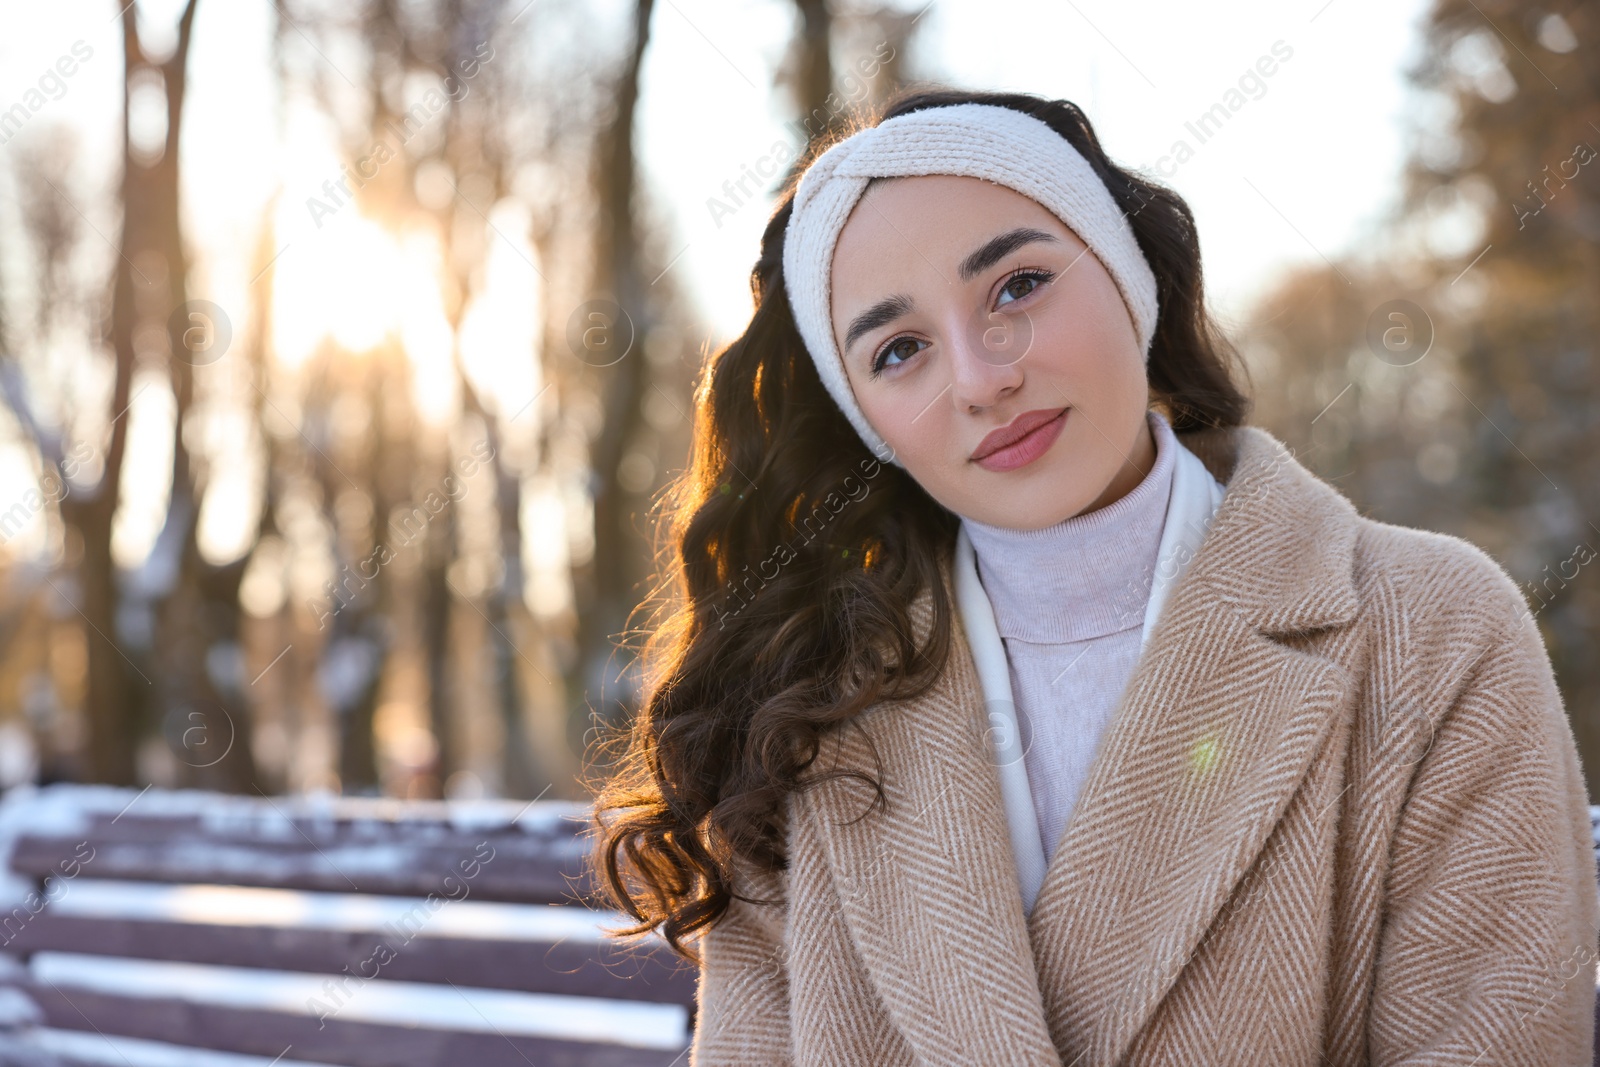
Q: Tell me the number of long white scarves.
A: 1